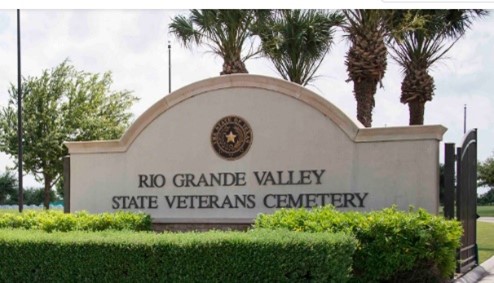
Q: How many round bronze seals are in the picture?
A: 1